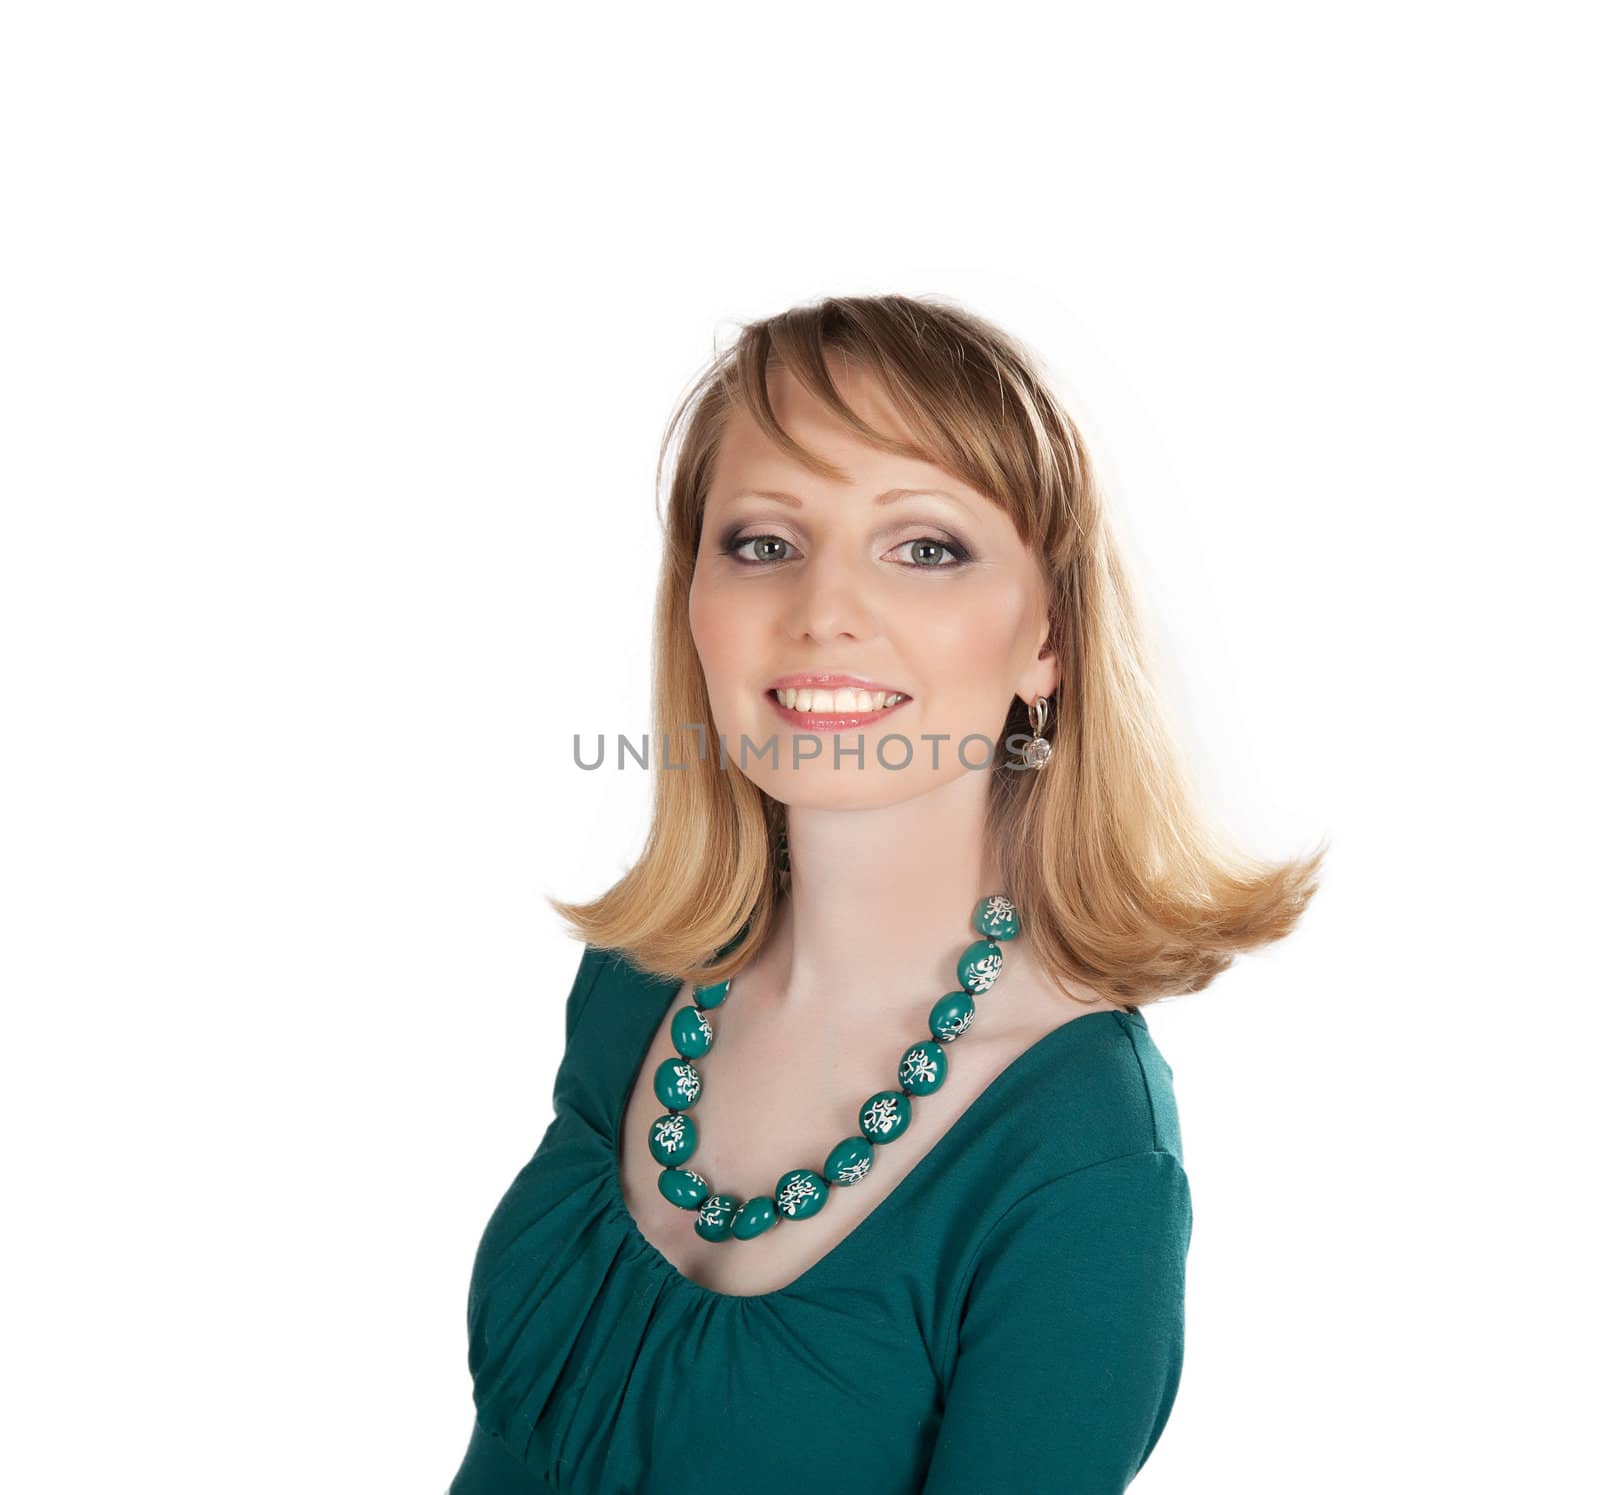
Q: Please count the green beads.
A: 14